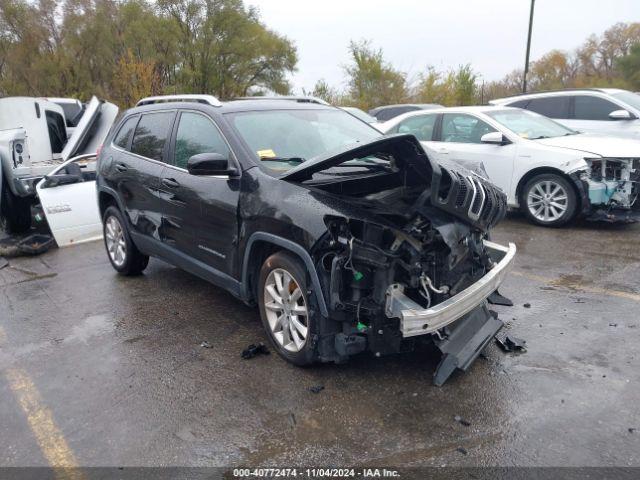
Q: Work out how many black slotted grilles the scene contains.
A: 1